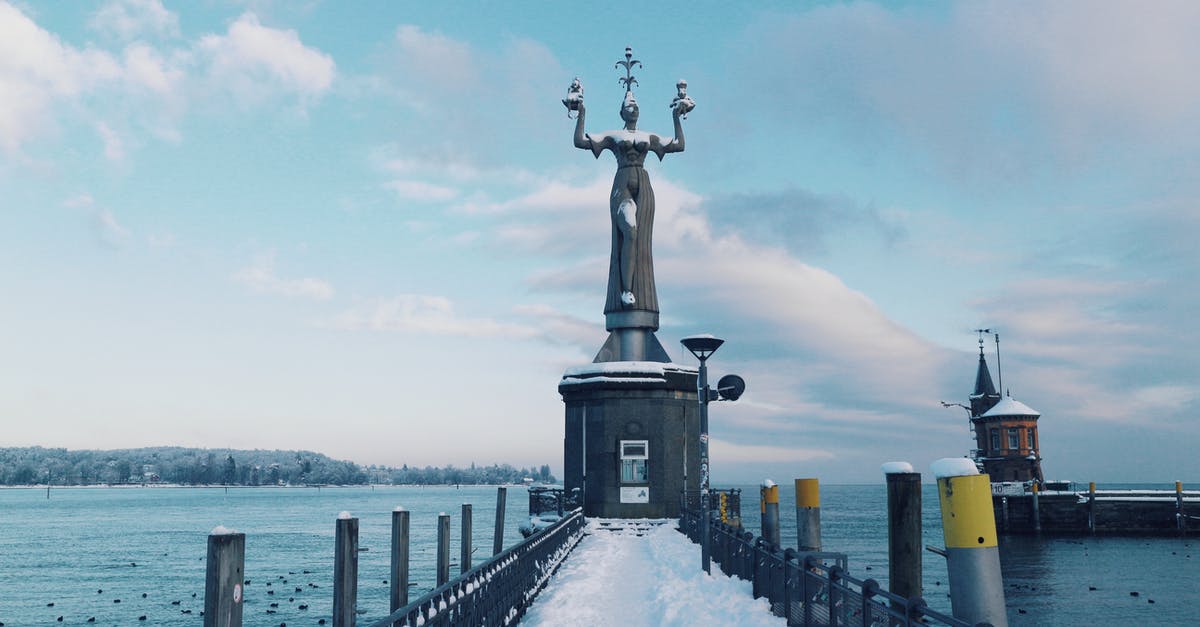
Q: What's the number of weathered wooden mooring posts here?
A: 7